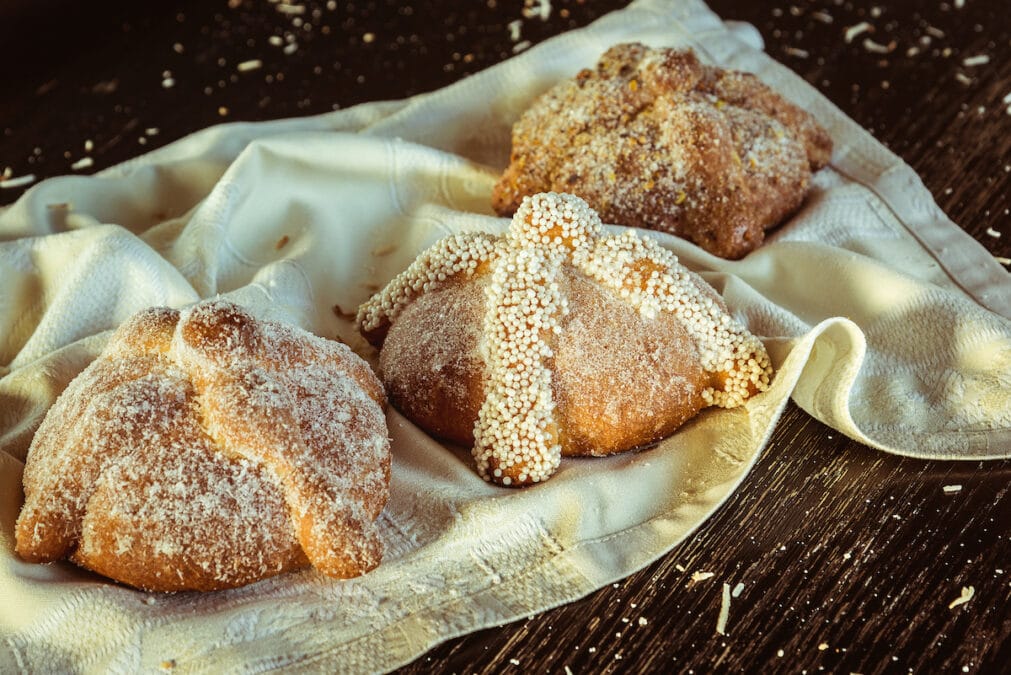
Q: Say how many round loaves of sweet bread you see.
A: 3